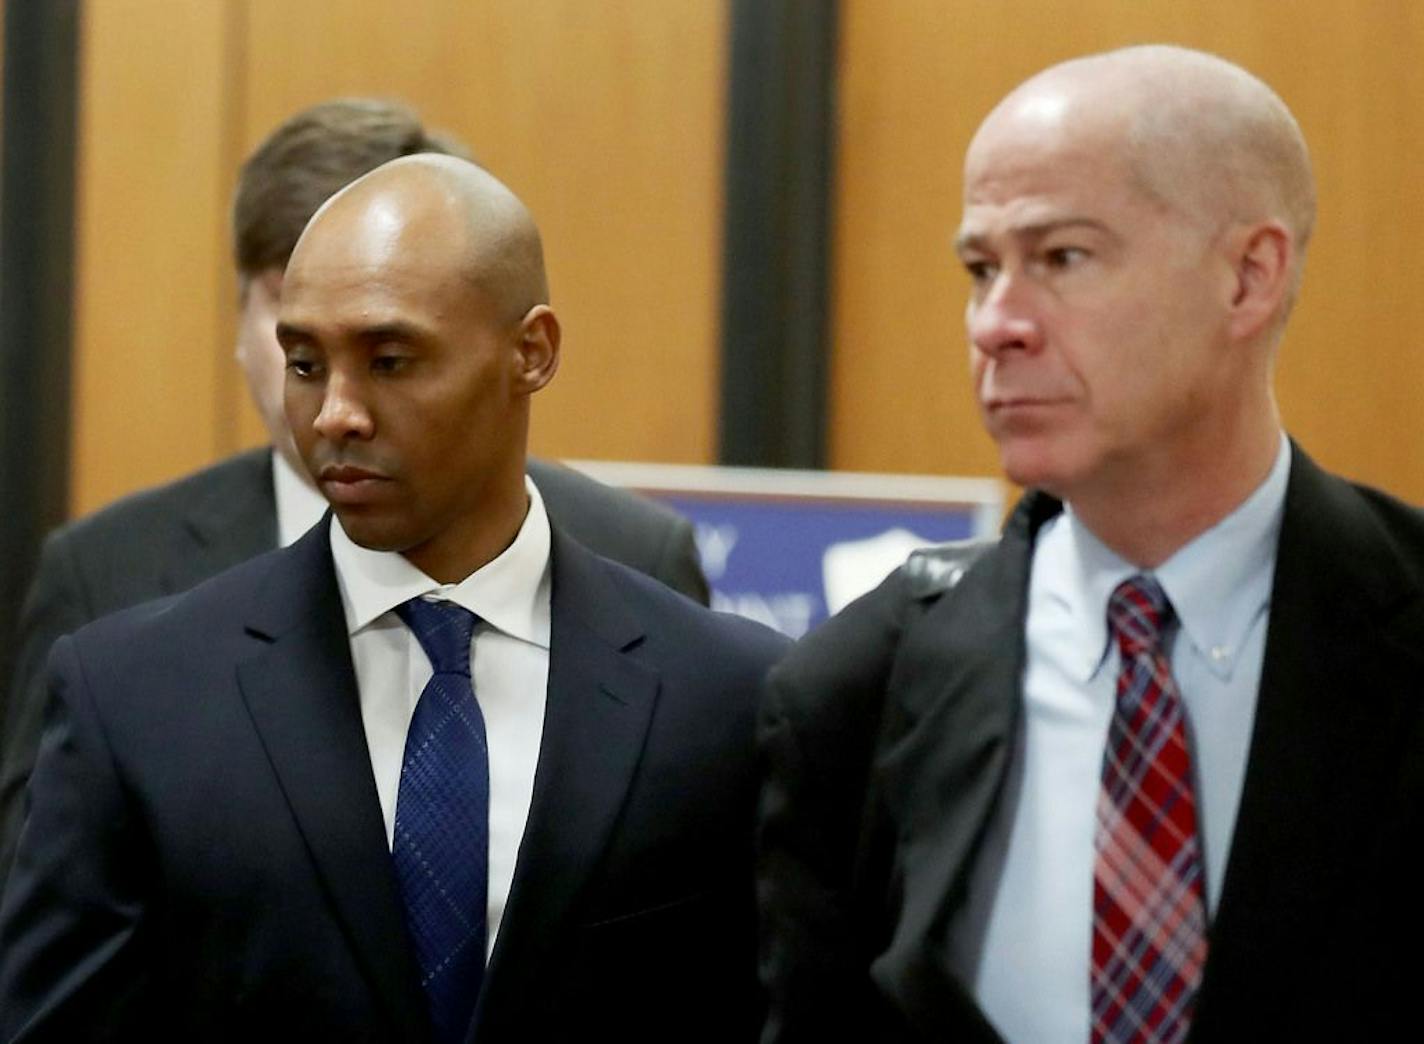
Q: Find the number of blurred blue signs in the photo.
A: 1